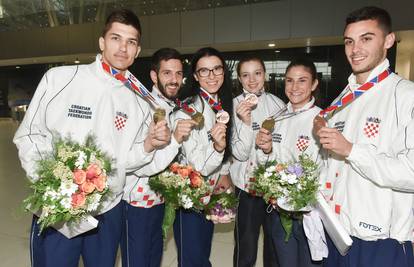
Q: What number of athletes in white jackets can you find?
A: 6